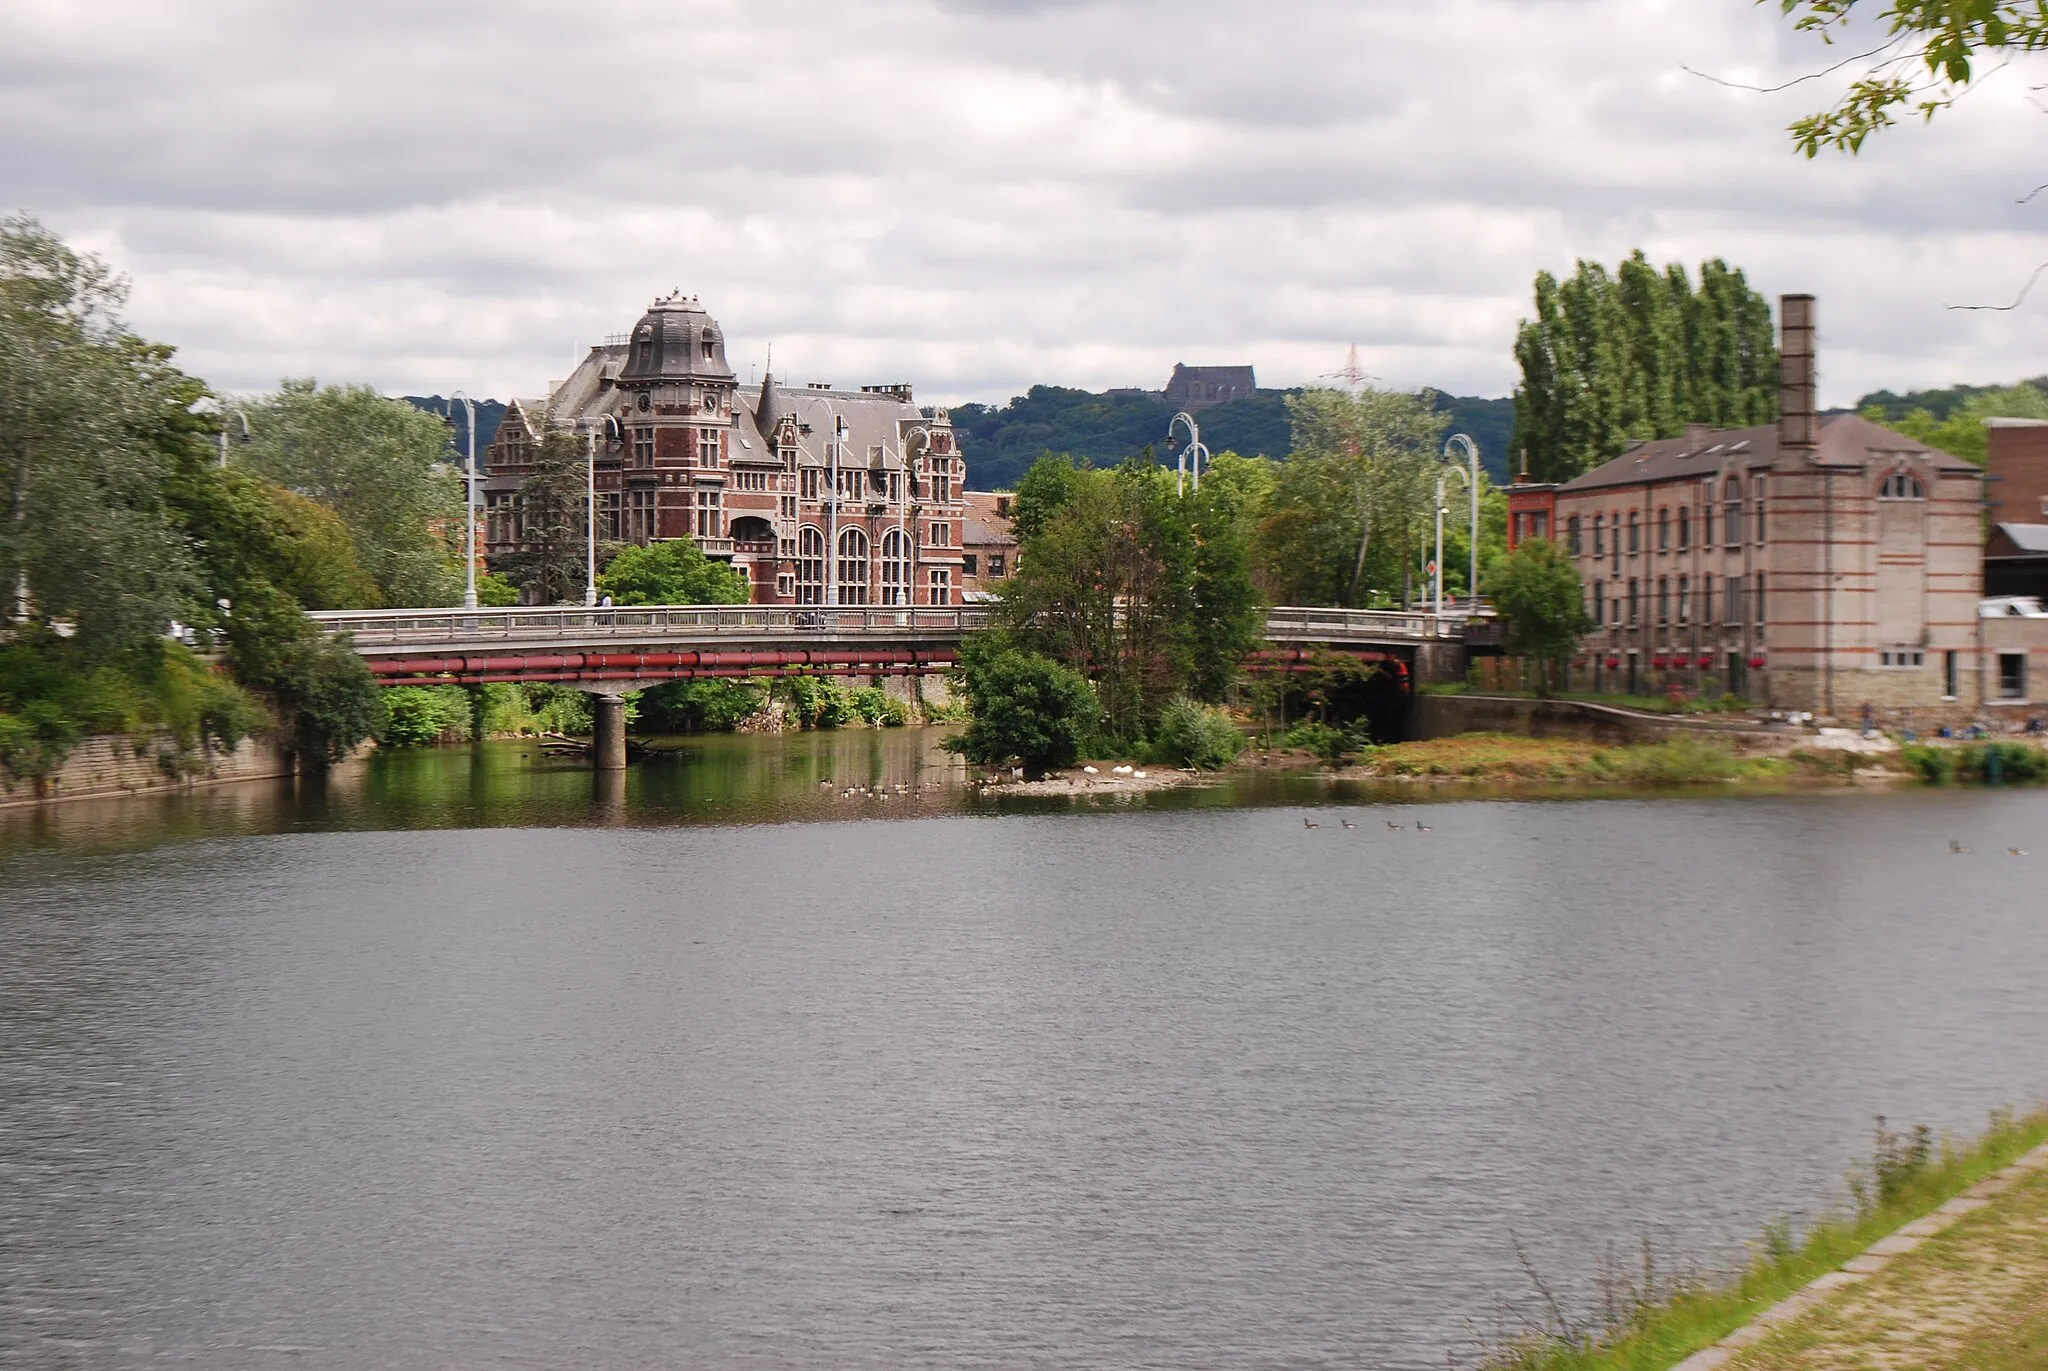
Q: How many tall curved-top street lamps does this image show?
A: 9